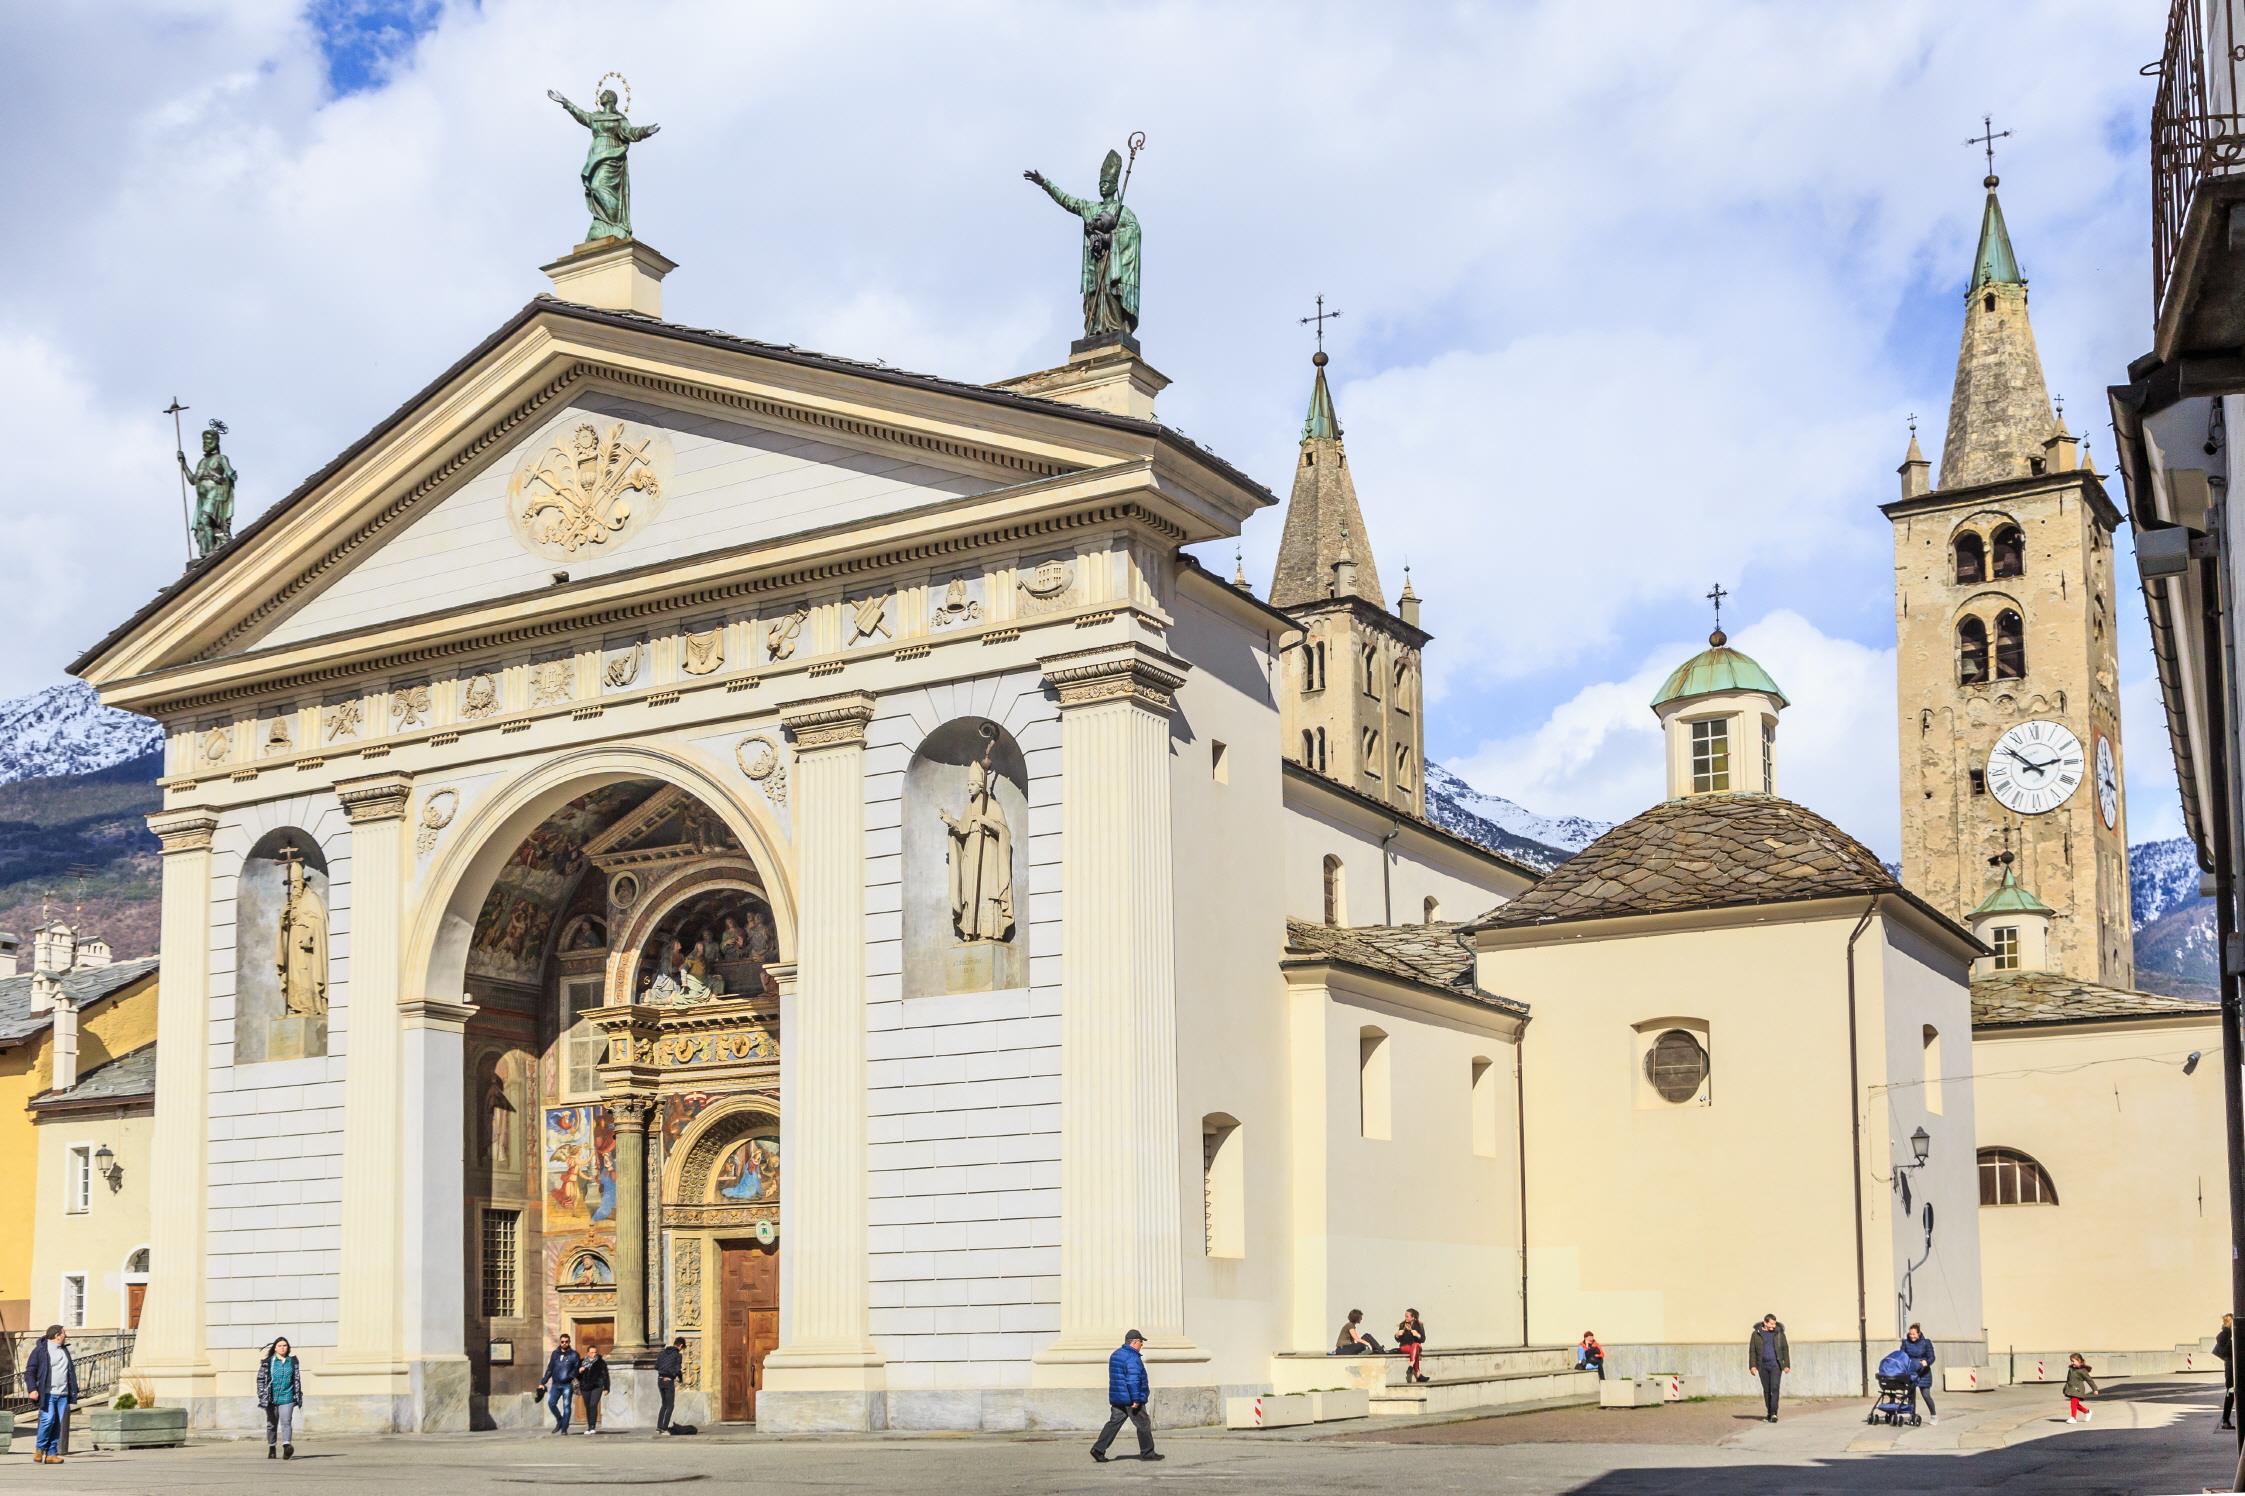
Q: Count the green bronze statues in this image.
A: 3